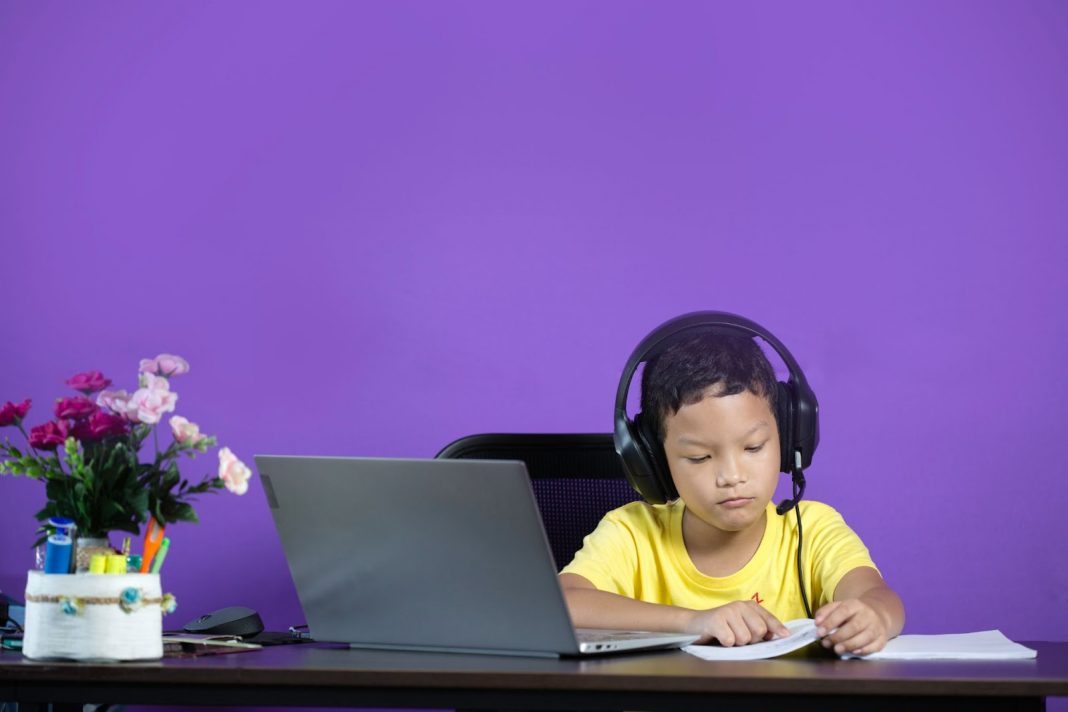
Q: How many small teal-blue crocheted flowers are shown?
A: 3